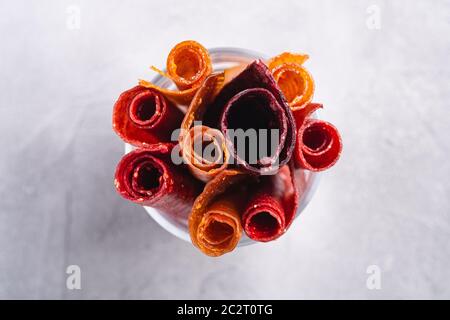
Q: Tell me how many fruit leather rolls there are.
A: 9